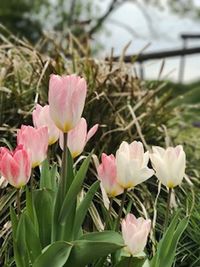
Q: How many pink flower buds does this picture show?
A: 7